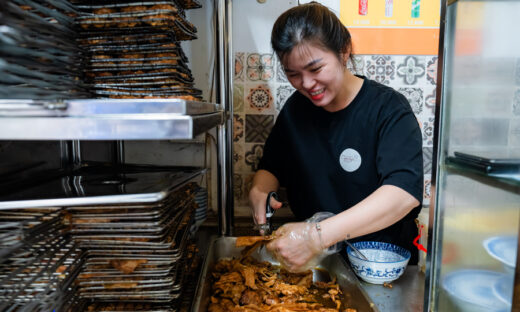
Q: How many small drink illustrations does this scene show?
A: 3